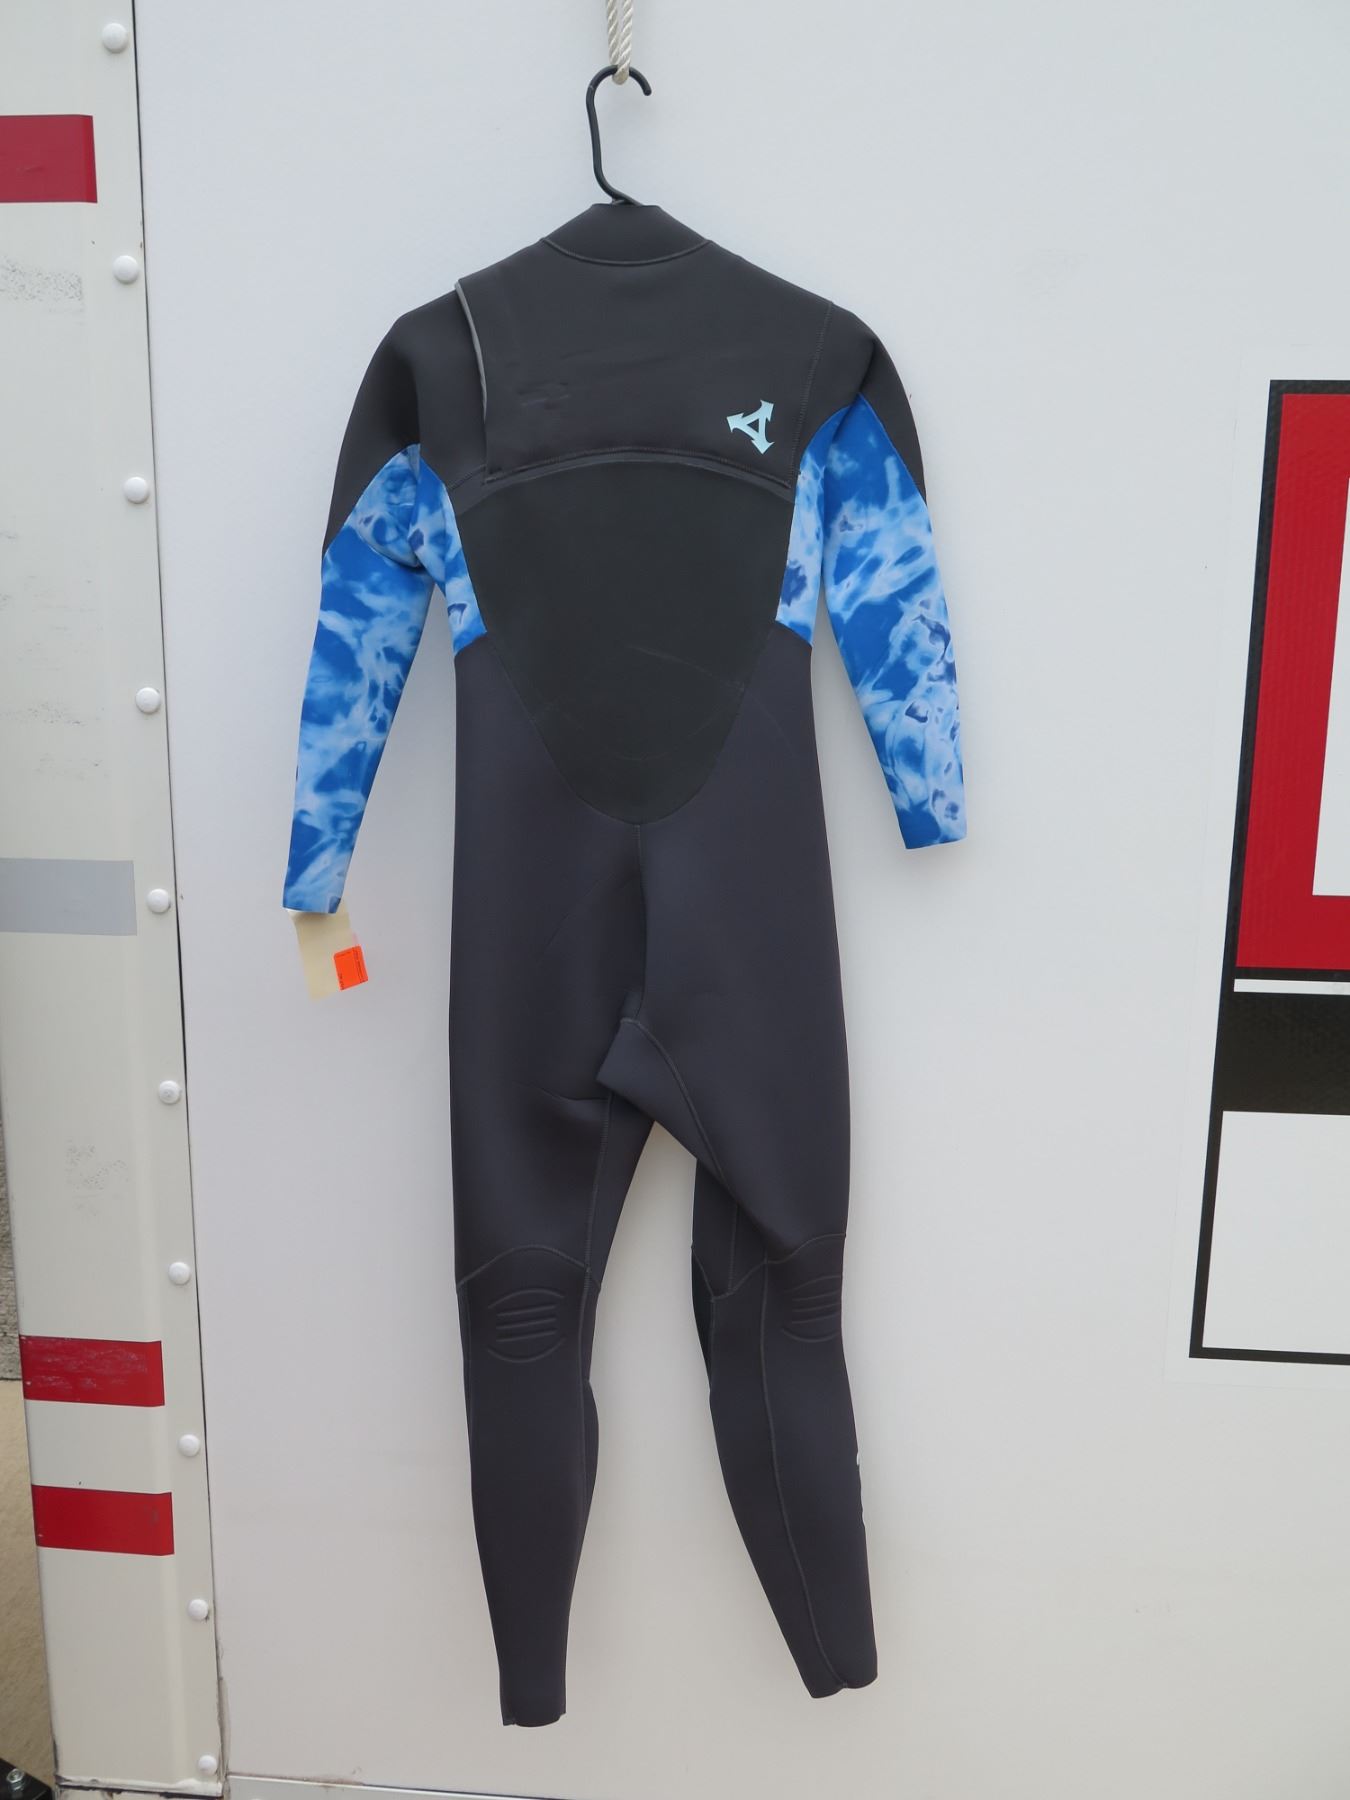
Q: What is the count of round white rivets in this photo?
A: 10